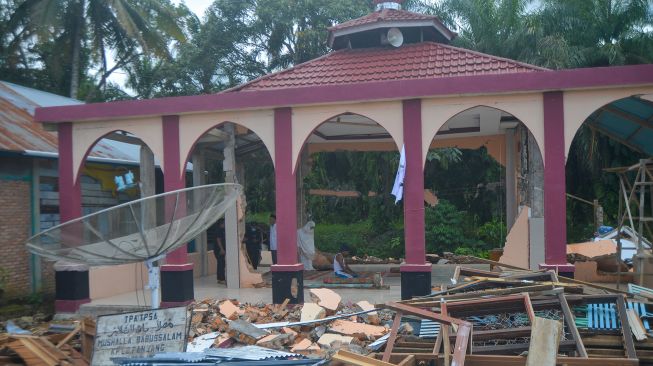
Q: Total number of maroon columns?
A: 5